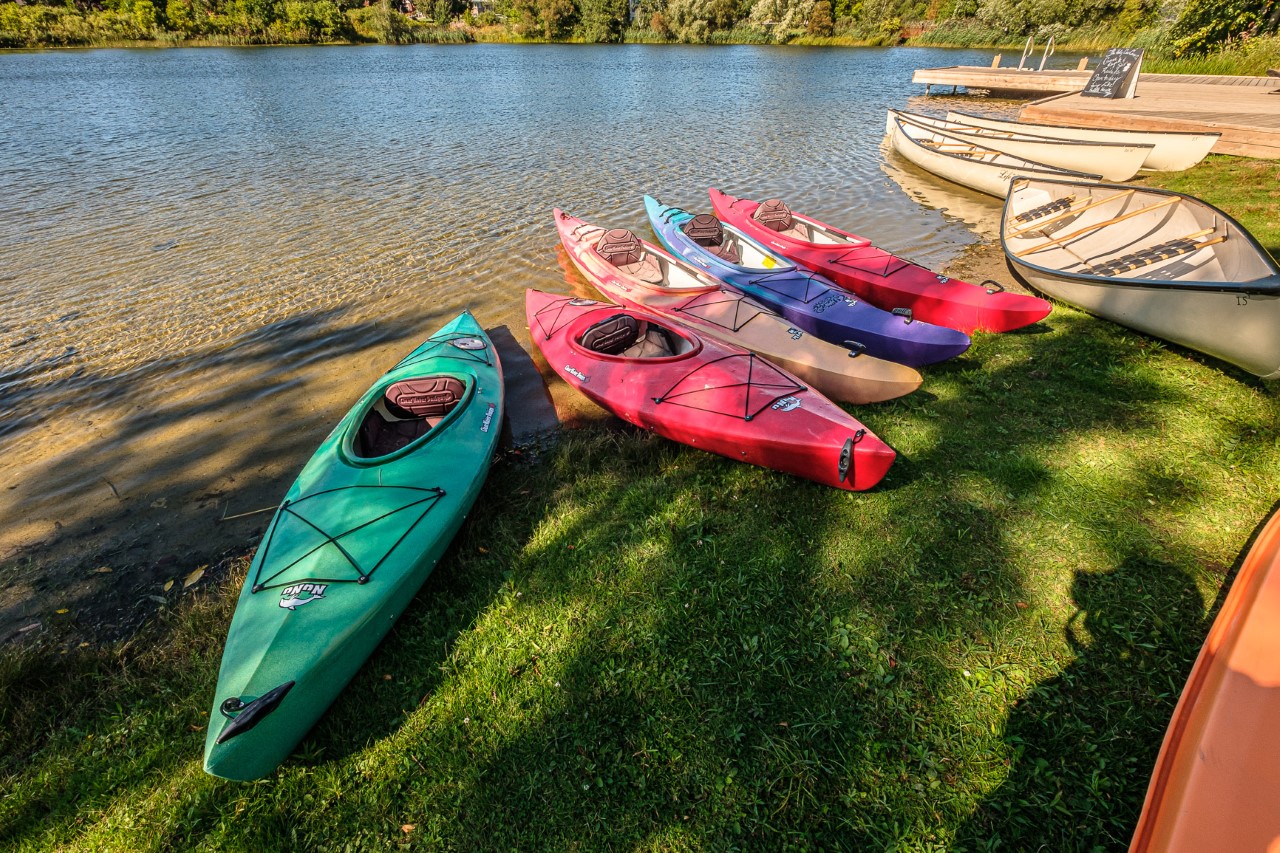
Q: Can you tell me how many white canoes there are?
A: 4